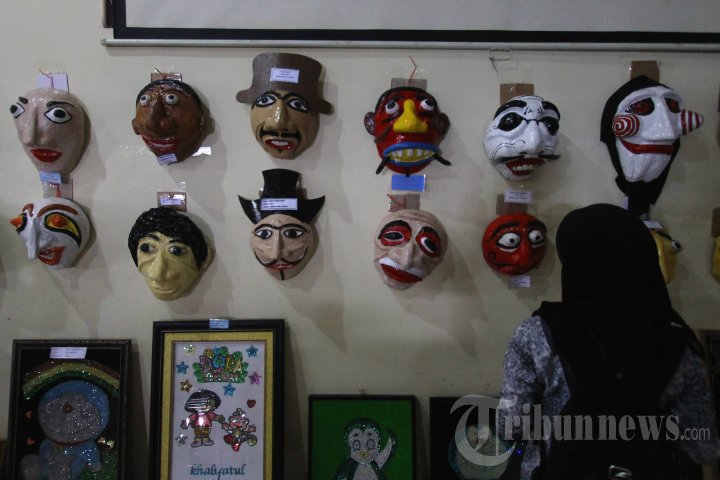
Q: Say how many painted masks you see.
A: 12